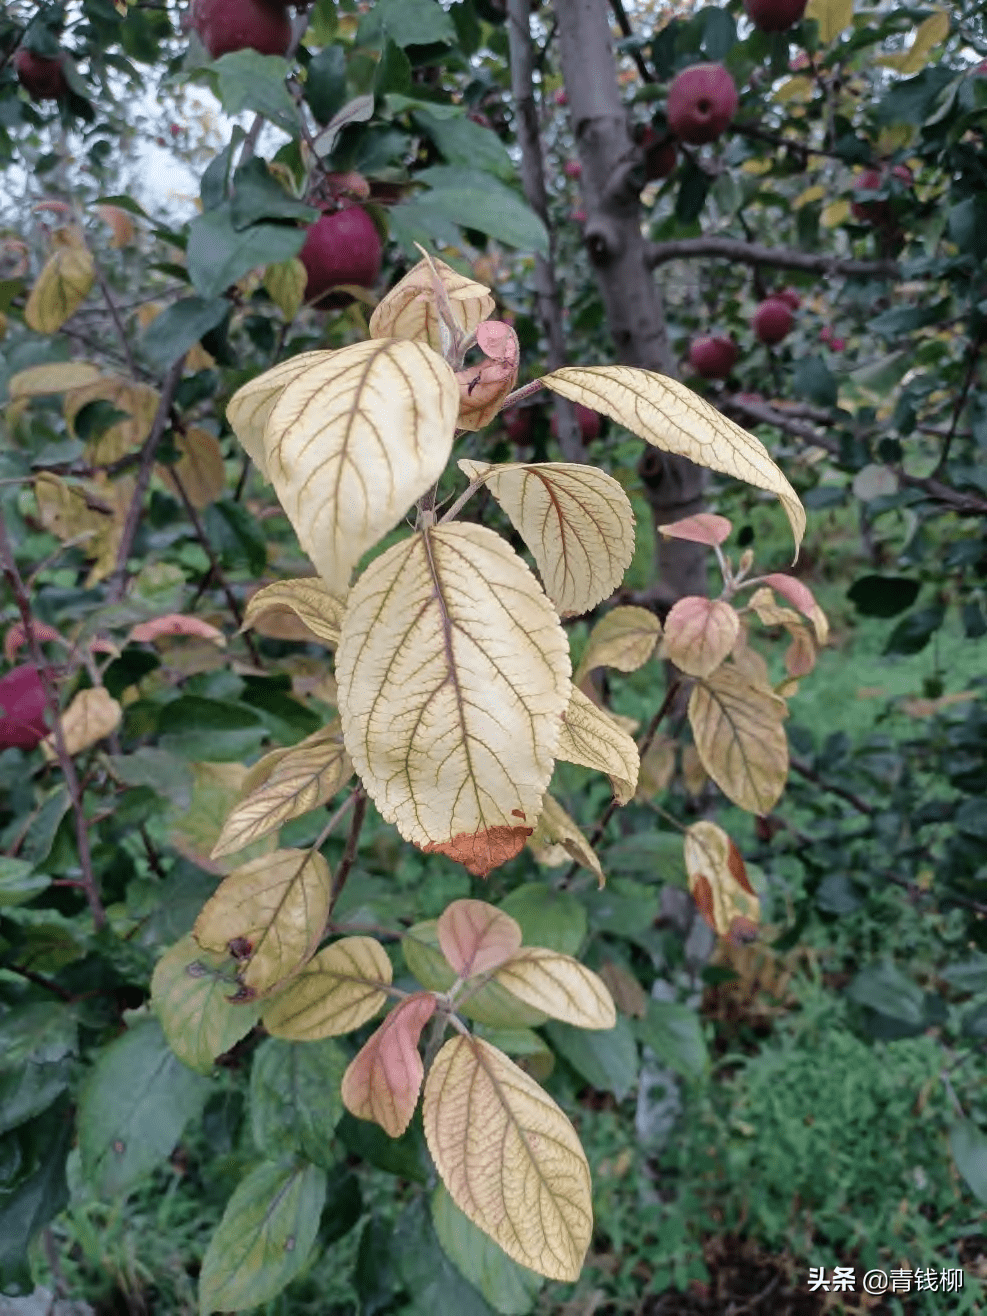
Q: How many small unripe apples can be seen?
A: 0